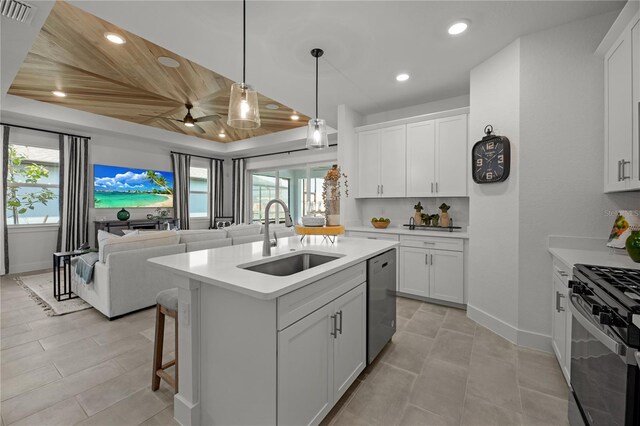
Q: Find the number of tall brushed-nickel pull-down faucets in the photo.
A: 1